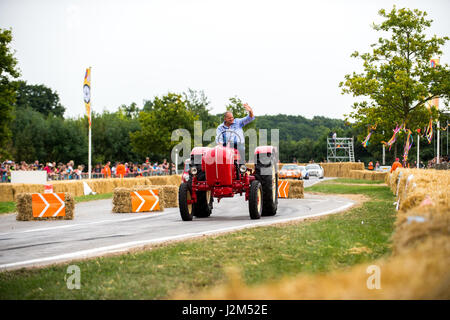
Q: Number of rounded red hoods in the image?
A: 1